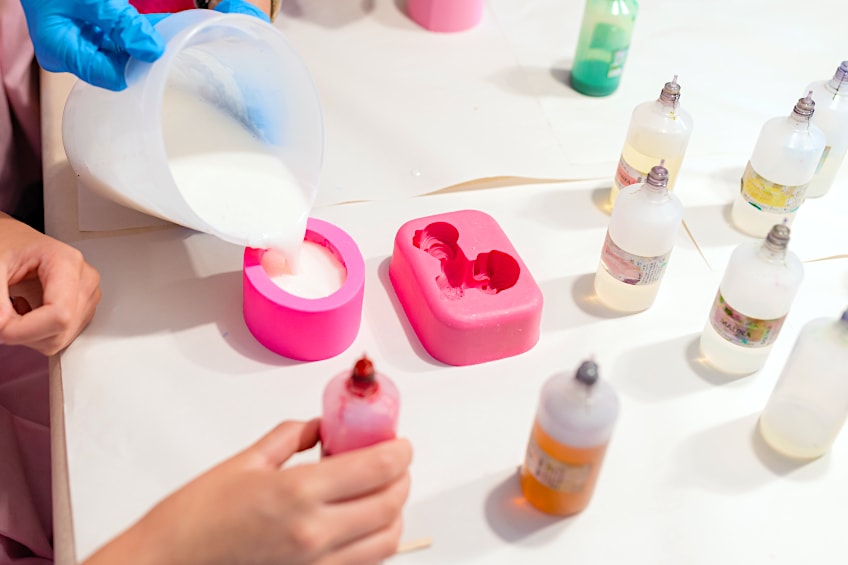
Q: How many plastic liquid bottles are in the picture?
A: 9